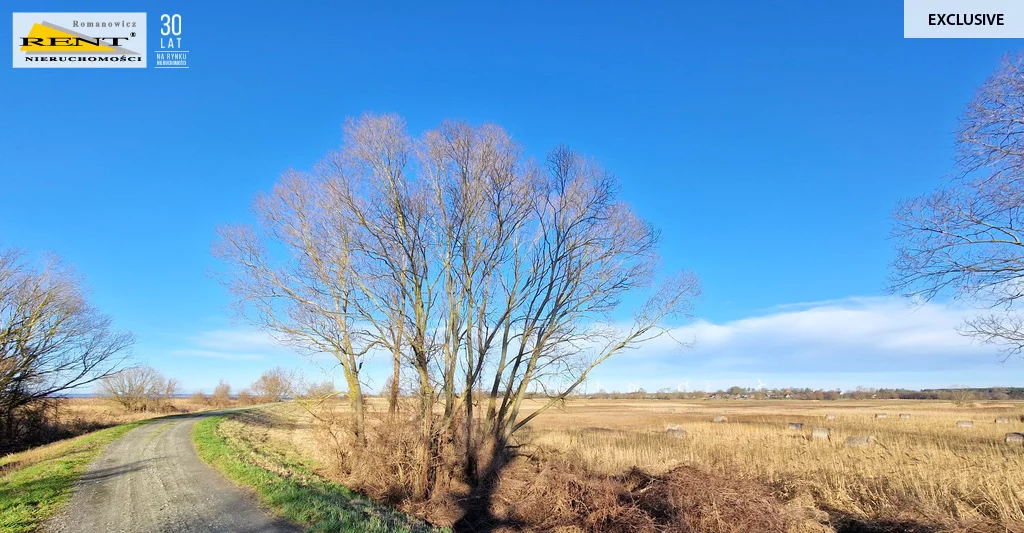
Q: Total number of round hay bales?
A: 11